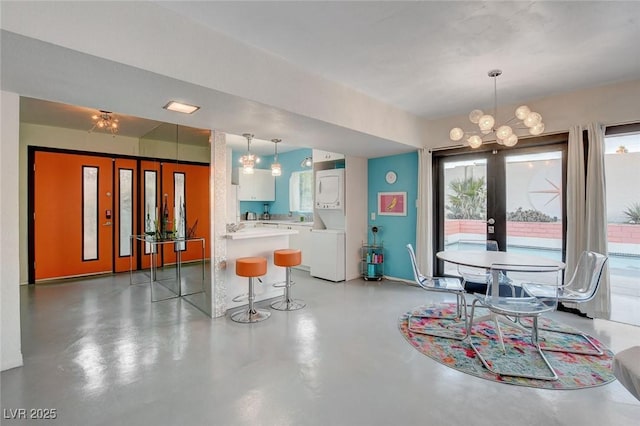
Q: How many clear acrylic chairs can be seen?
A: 4